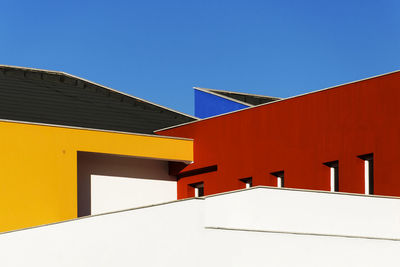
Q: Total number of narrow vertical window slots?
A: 5